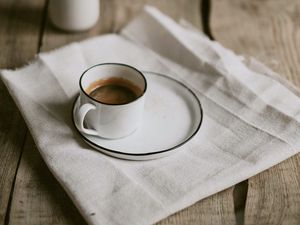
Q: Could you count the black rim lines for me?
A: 2